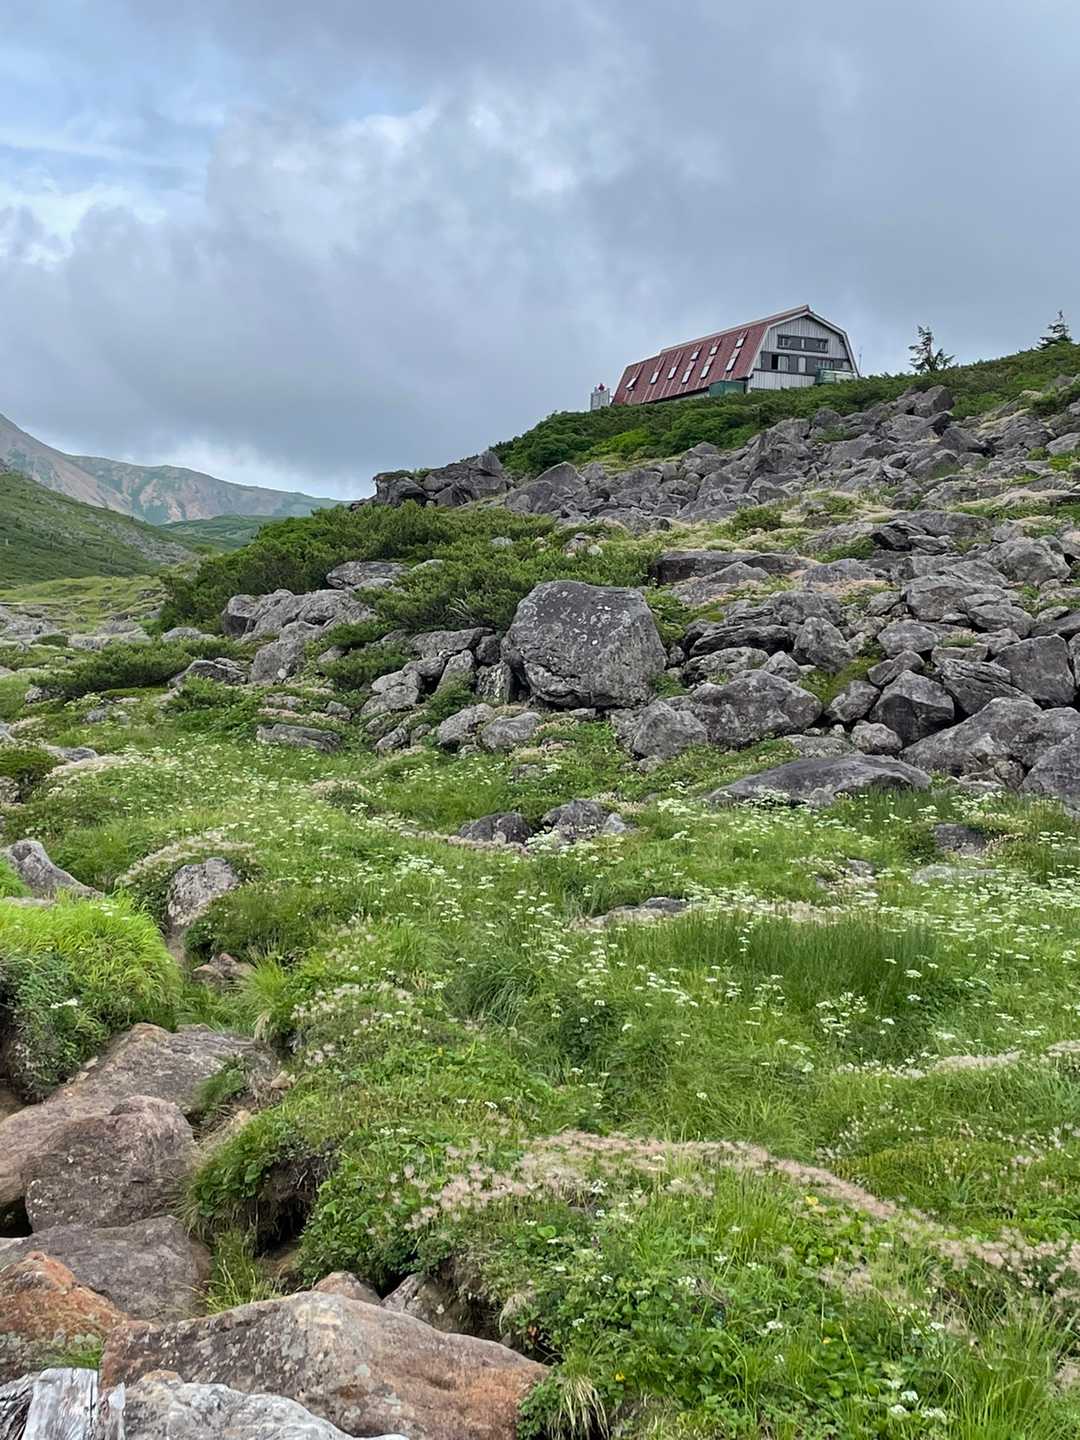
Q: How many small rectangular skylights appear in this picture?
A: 9